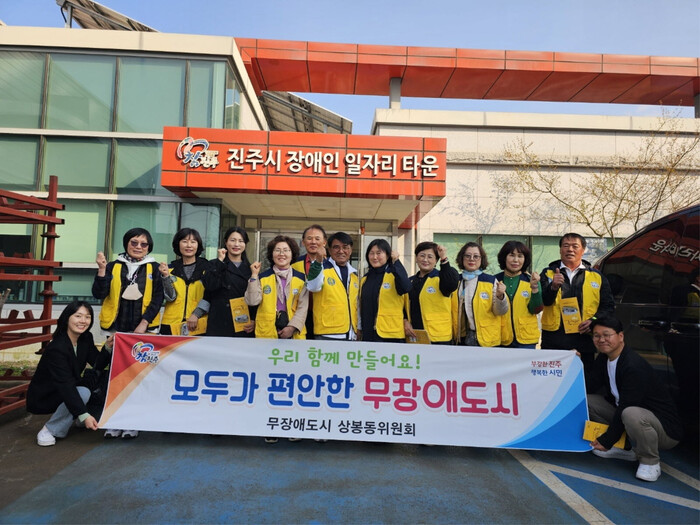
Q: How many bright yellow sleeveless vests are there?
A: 10